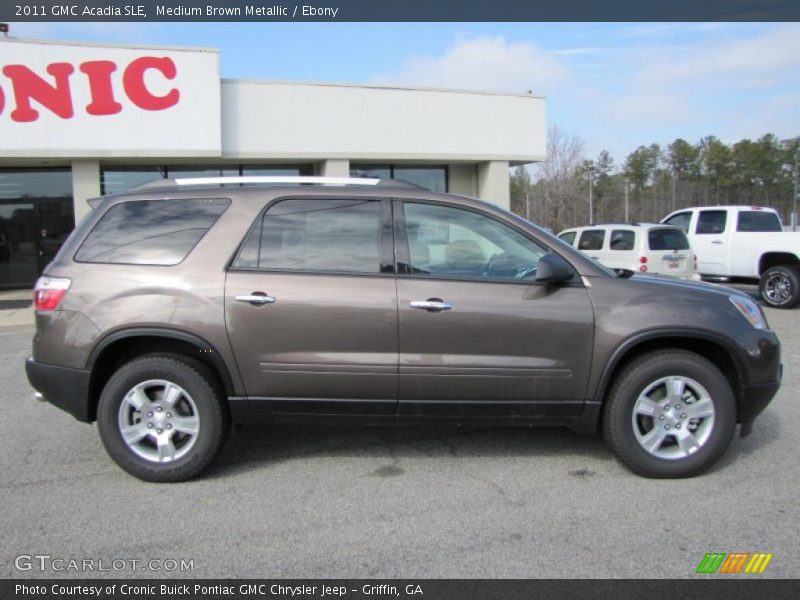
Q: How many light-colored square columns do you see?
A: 3